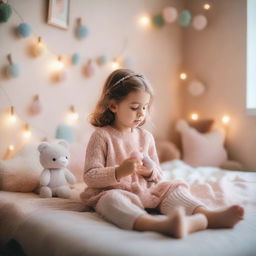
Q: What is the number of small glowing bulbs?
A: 12